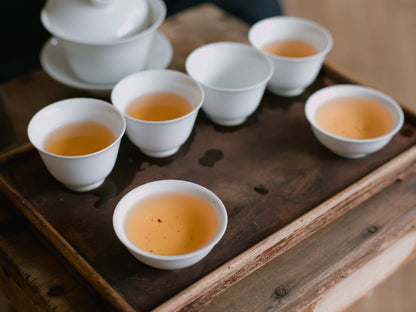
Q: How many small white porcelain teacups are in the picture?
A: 6